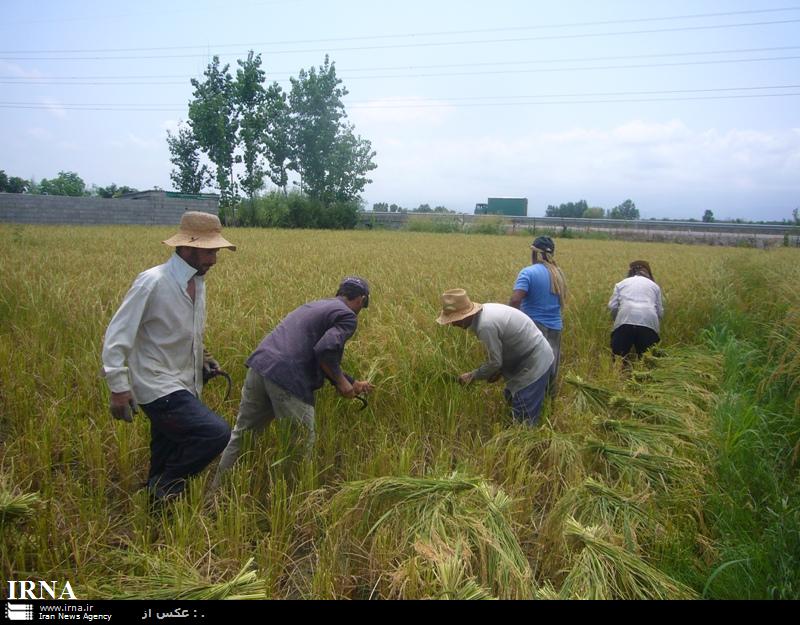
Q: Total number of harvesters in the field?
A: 5